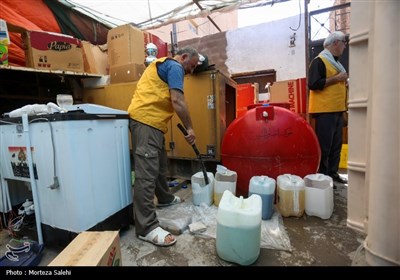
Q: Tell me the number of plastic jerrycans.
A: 6